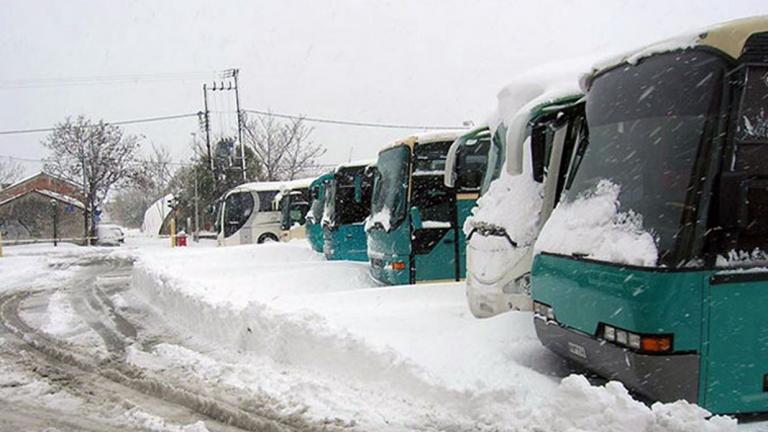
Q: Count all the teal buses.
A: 4